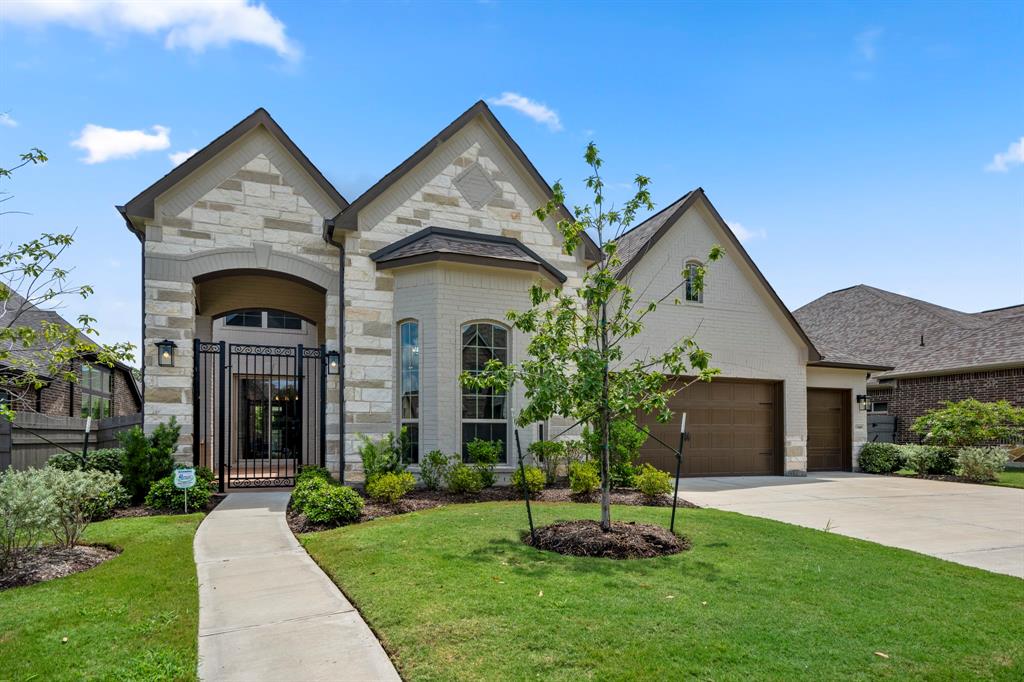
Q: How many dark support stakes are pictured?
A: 3